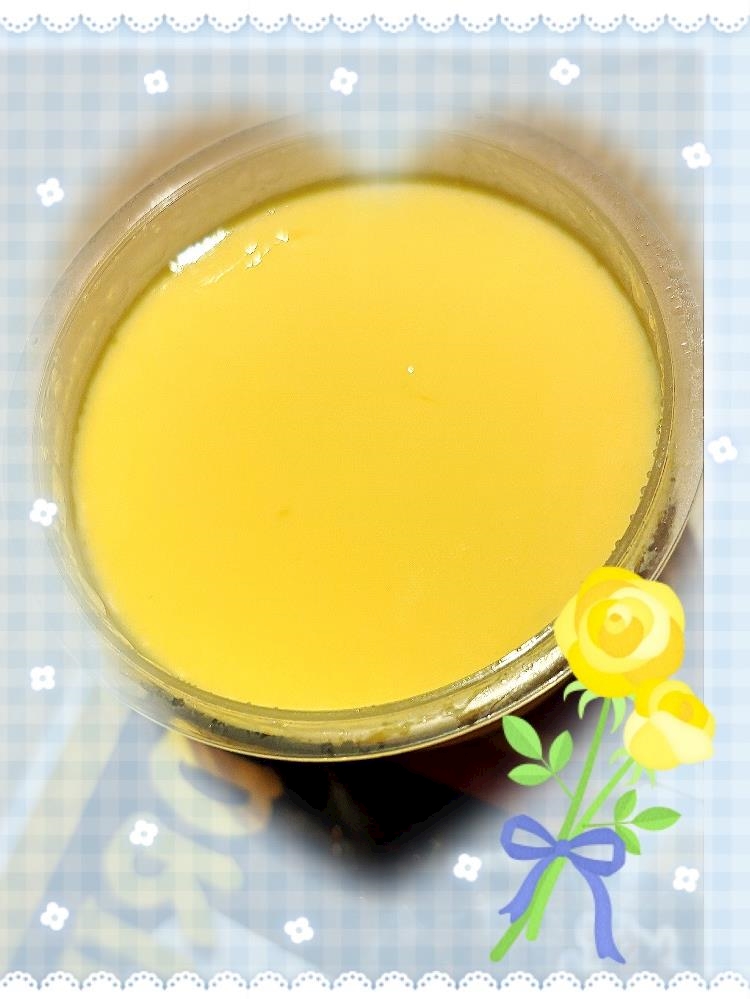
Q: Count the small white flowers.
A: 13